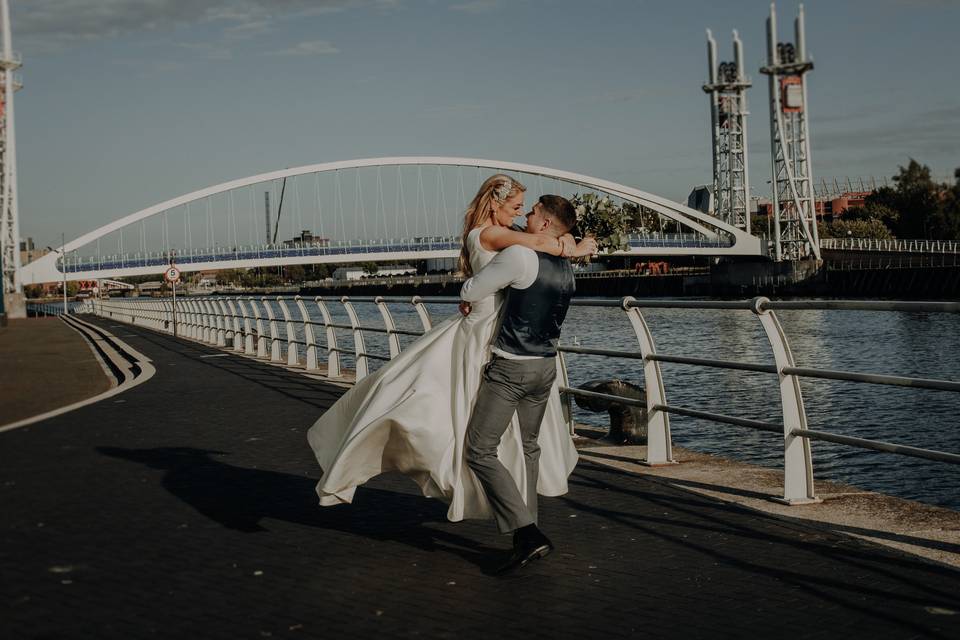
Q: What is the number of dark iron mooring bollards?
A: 1